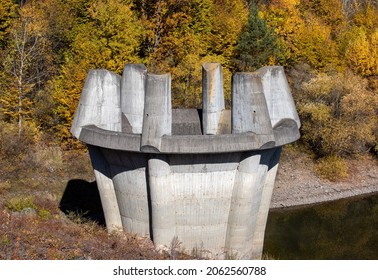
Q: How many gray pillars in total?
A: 6